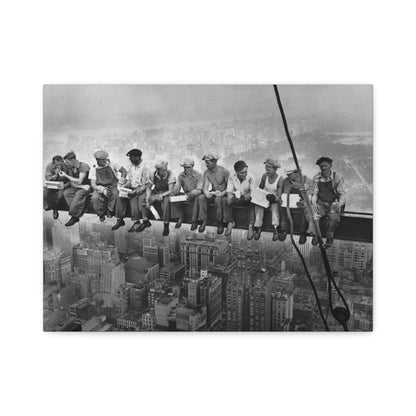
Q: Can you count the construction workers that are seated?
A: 11